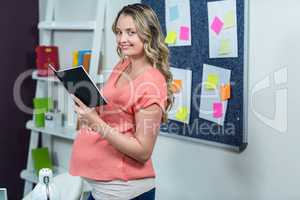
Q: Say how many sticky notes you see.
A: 11